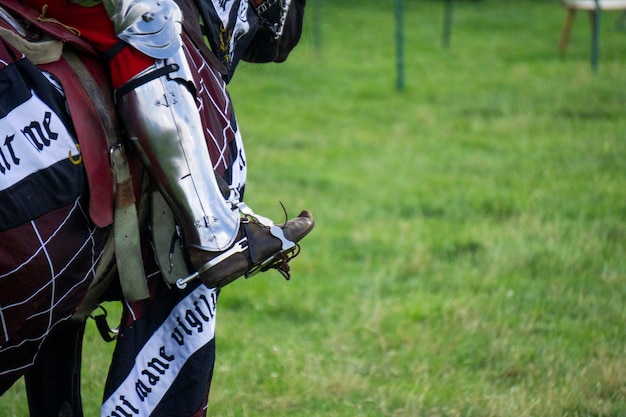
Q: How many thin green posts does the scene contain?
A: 4